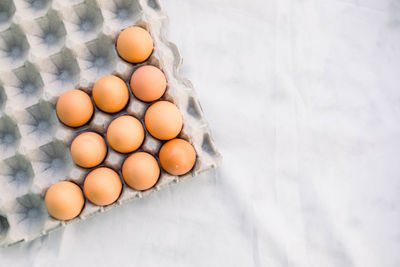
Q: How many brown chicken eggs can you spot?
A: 11